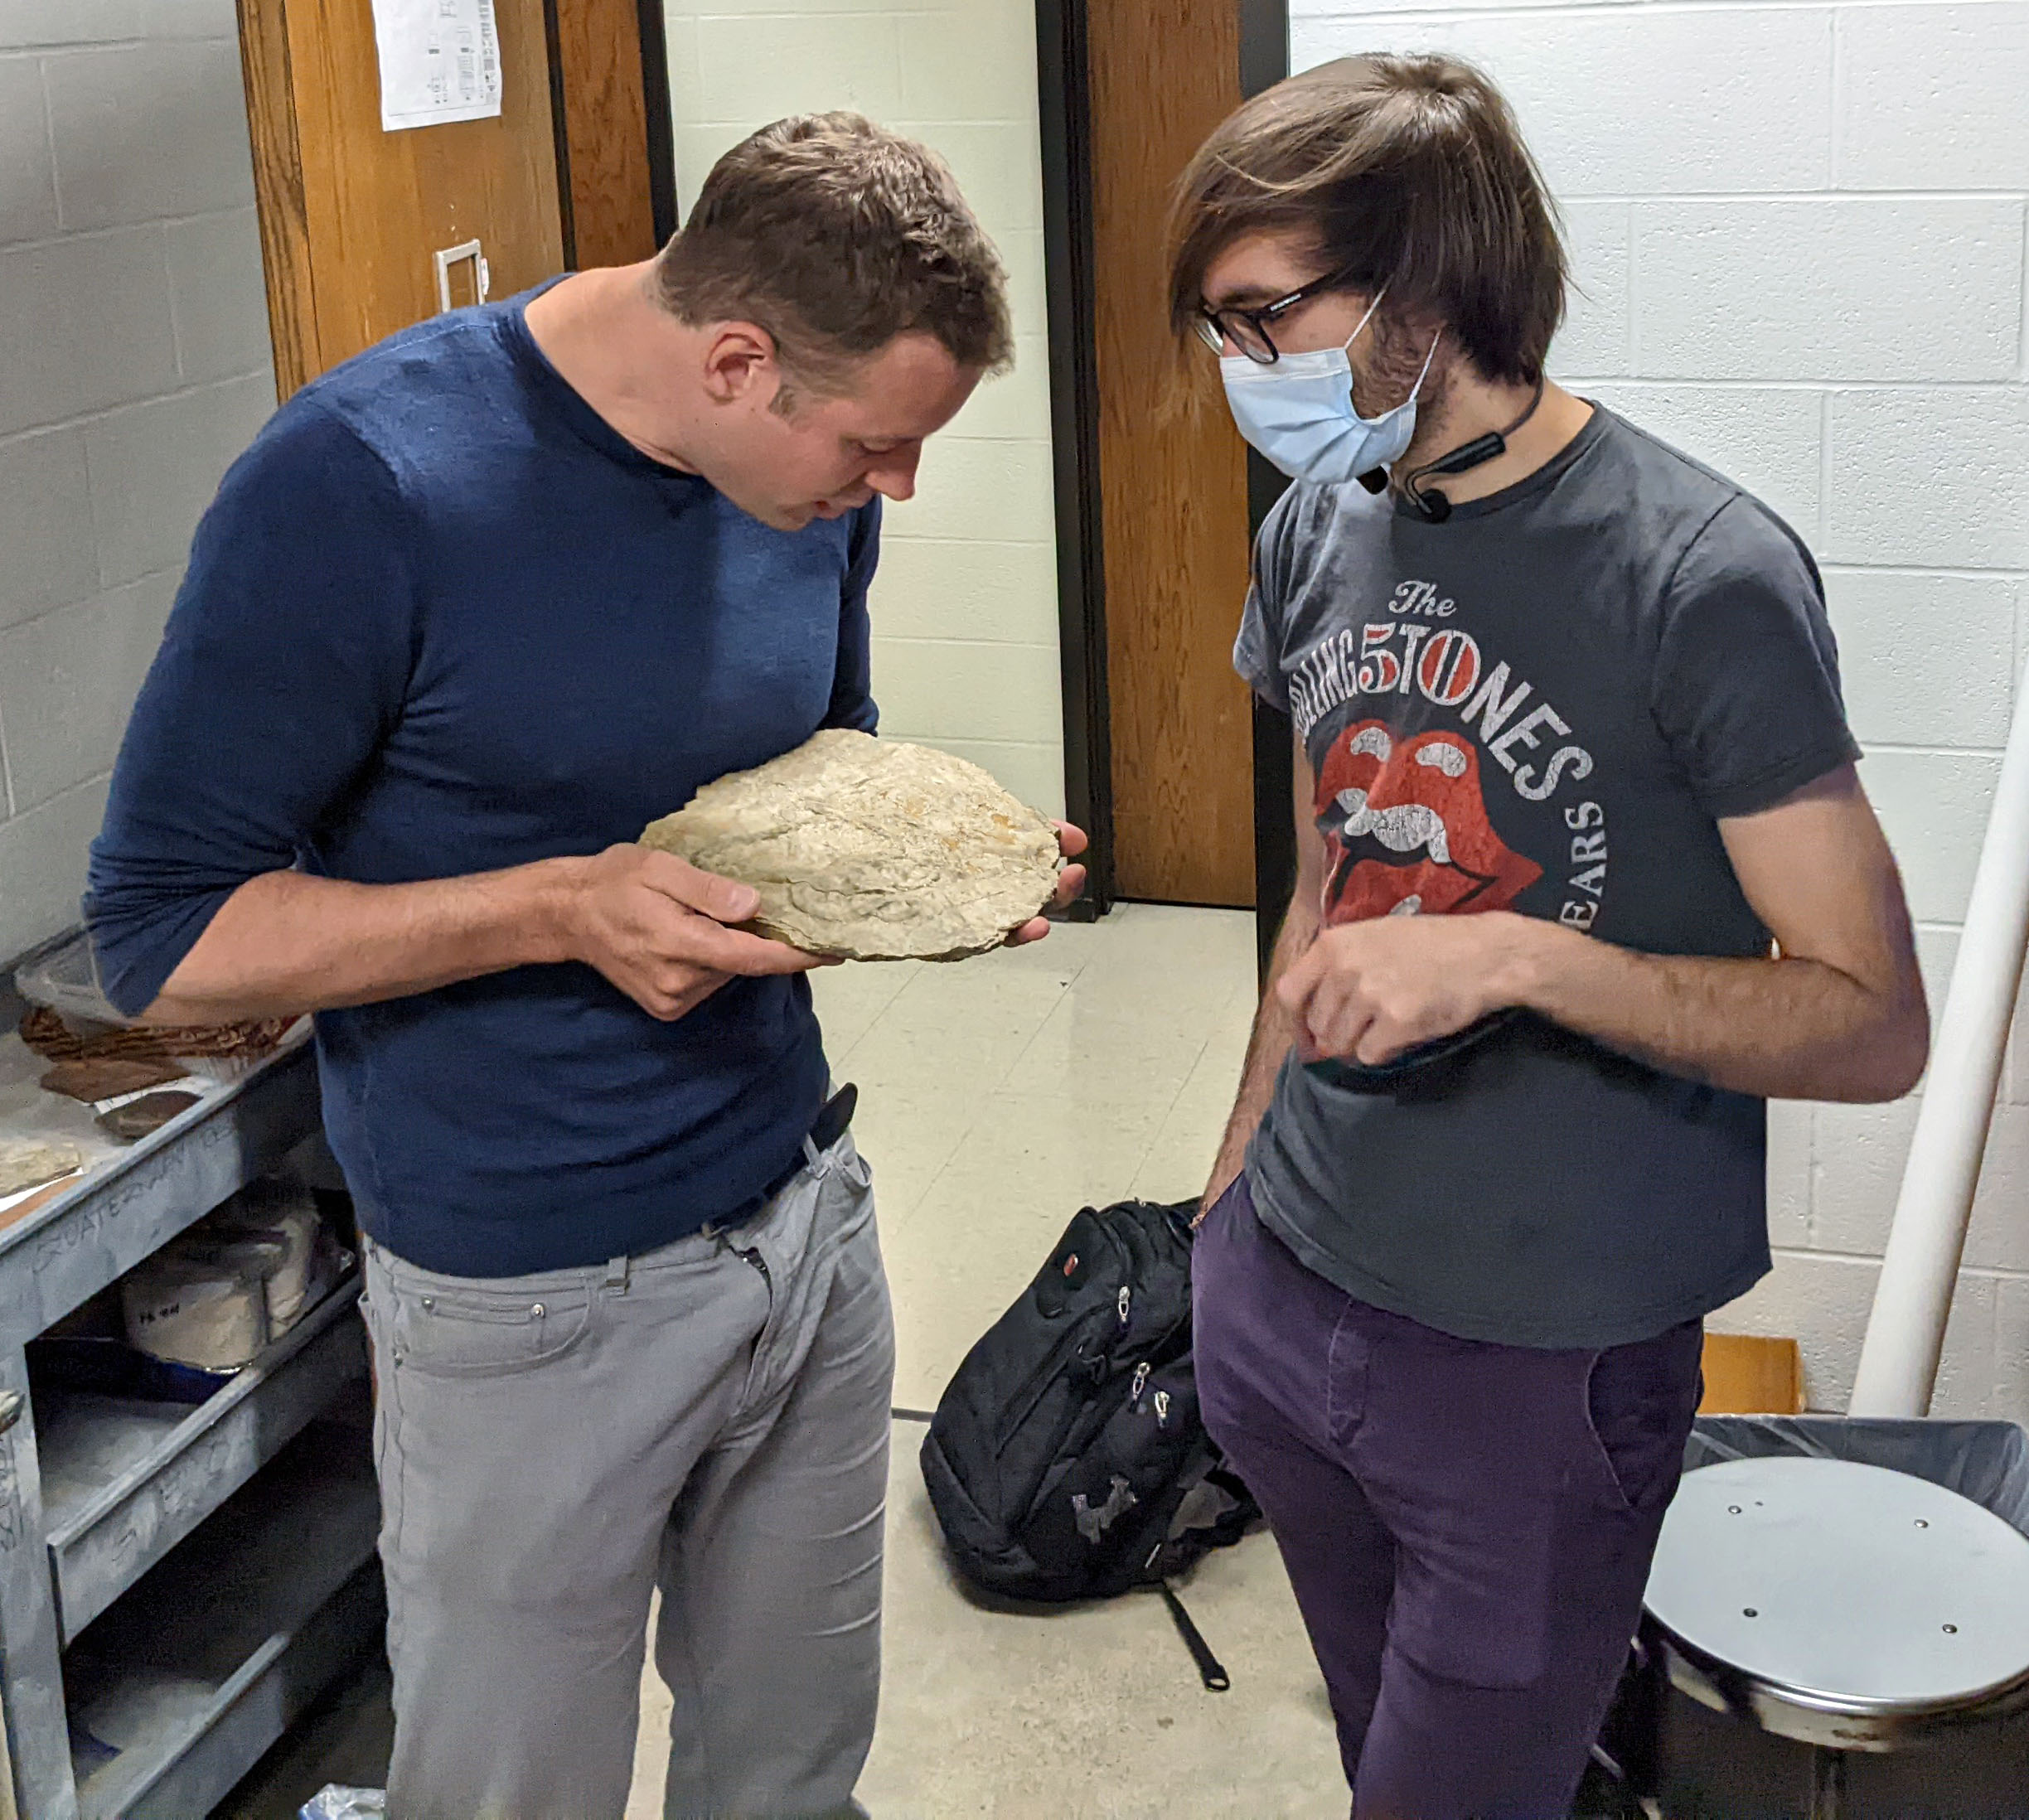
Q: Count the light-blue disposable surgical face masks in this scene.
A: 1